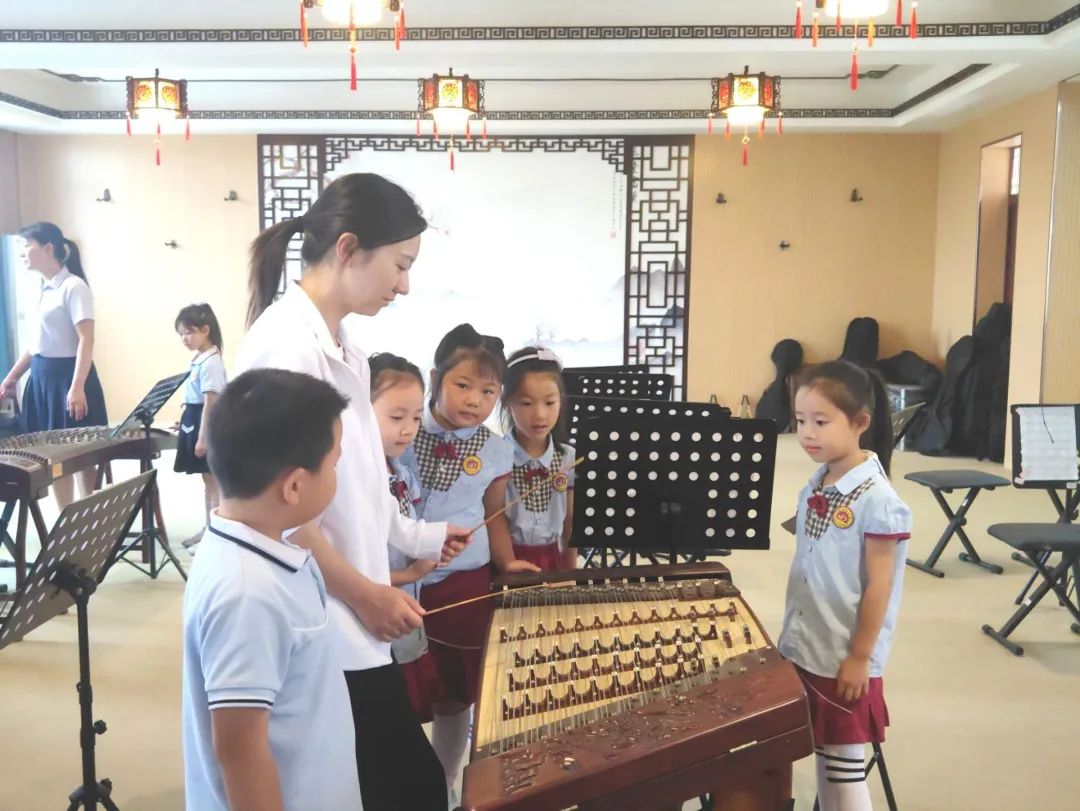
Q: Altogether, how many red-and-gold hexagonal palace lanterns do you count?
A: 5